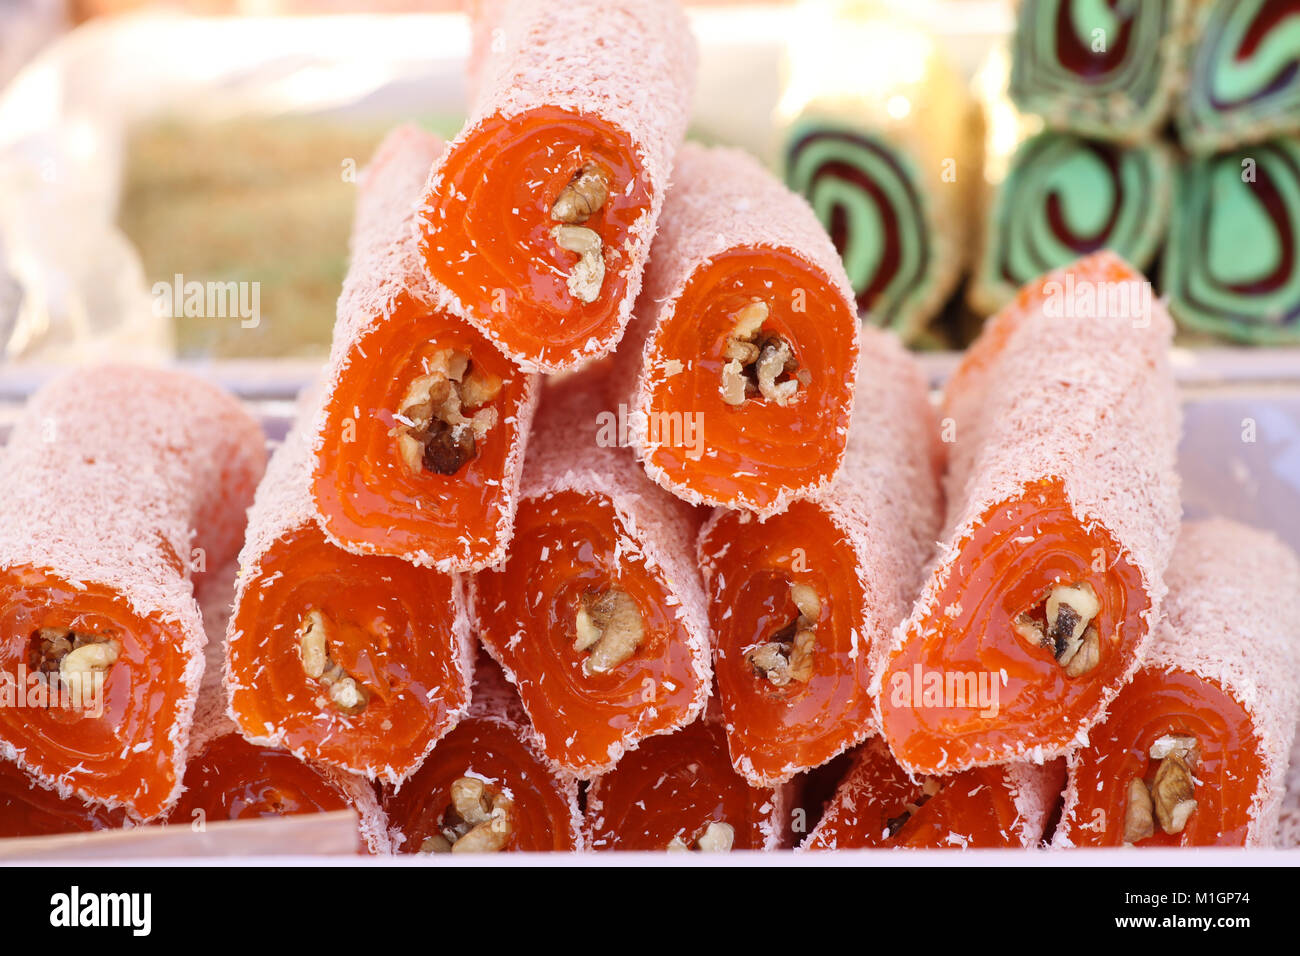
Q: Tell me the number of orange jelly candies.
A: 14